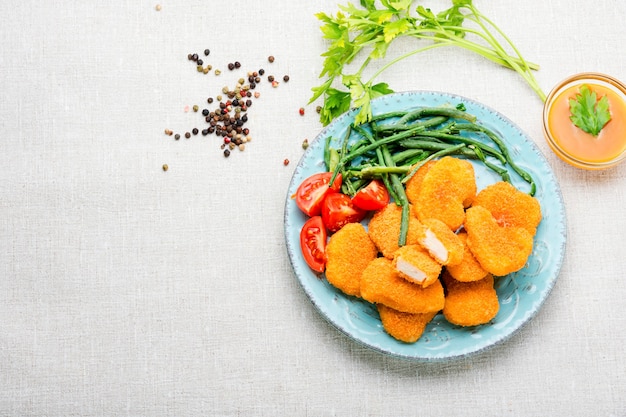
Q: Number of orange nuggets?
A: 12